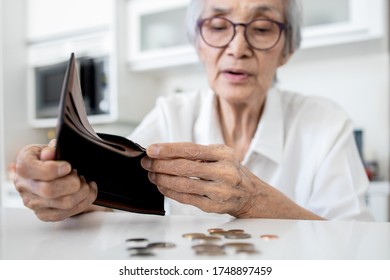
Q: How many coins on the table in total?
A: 15